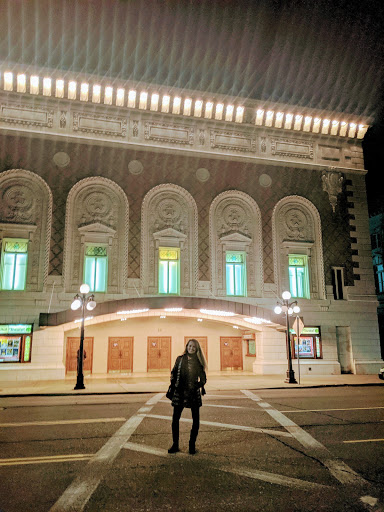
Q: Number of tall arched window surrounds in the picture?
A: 5